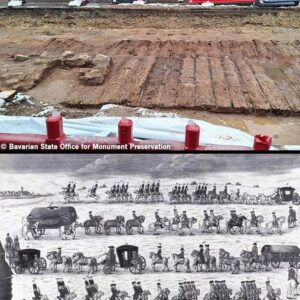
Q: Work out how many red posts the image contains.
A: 4